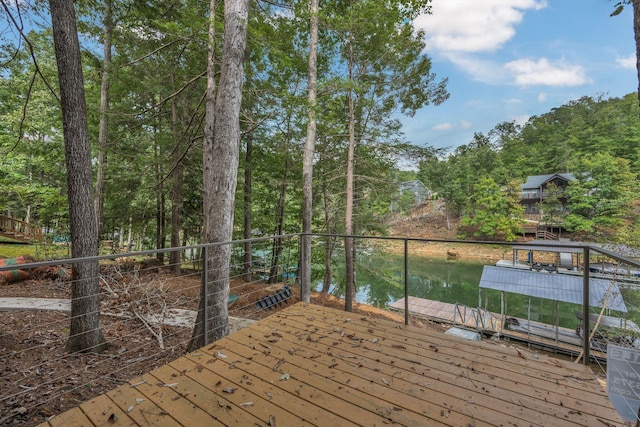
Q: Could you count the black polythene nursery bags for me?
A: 0